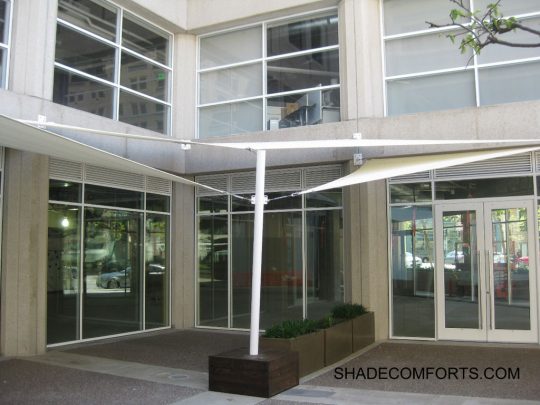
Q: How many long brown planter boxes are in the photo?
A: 3